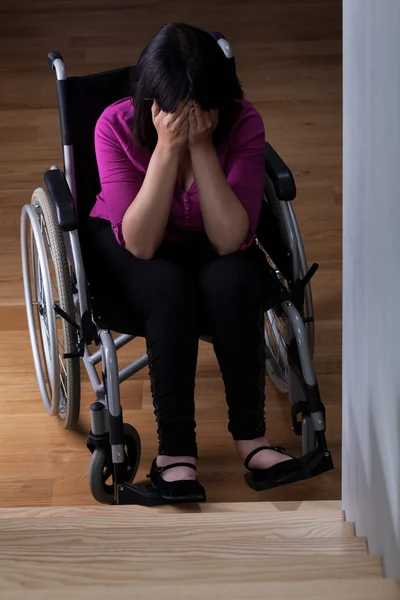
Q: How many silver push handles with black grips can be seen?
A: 2